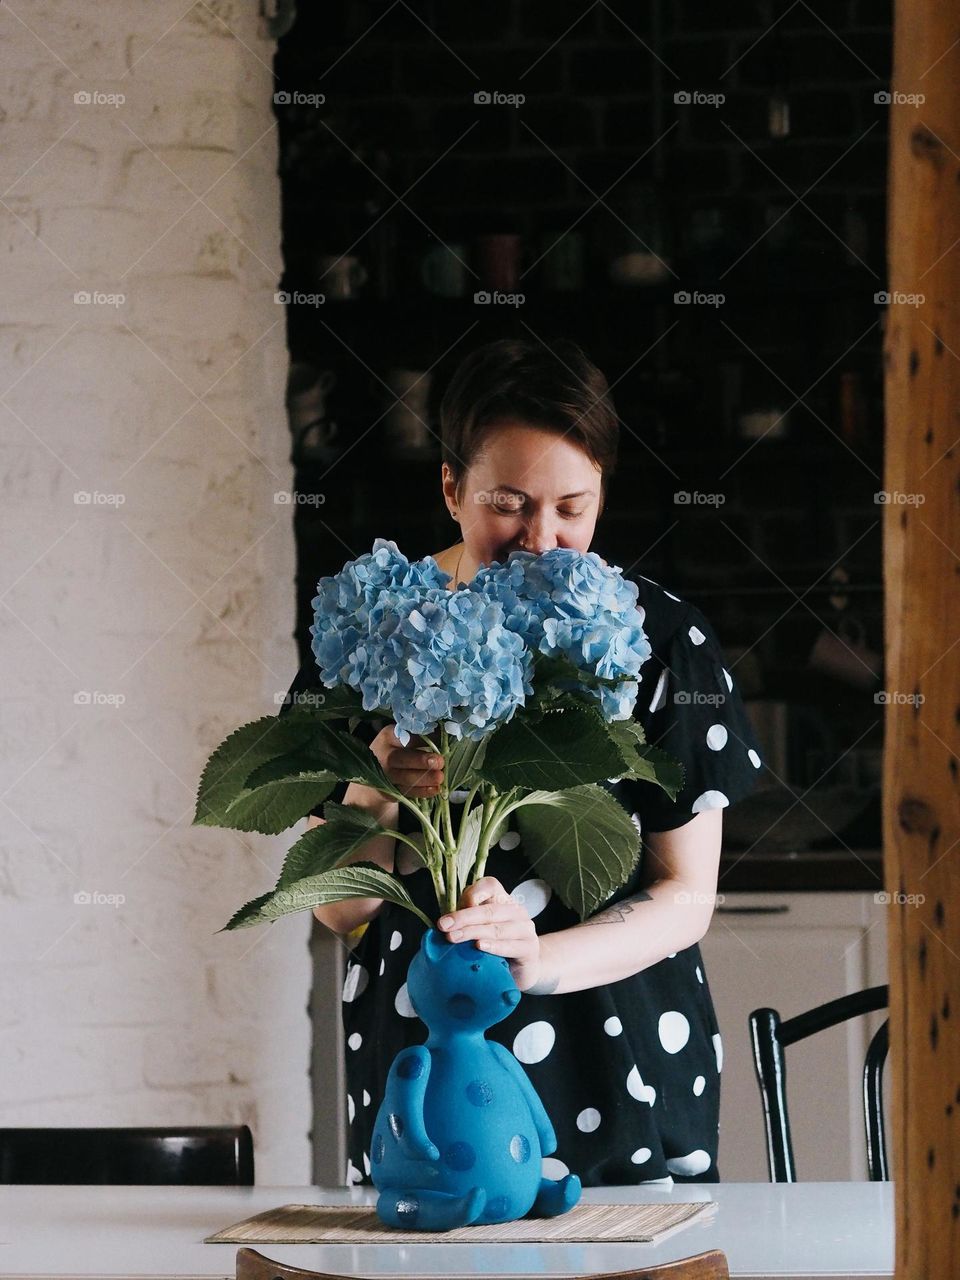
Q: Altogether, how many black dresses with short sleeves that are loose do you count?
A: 1